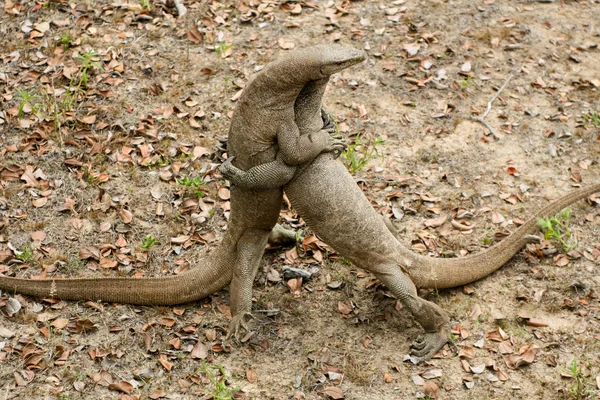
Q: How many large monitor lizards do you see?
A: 2